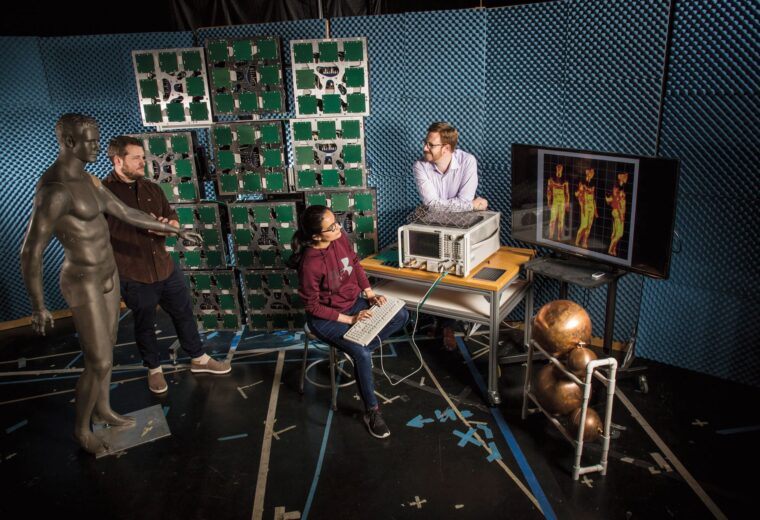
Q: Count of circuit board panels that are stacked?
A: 11